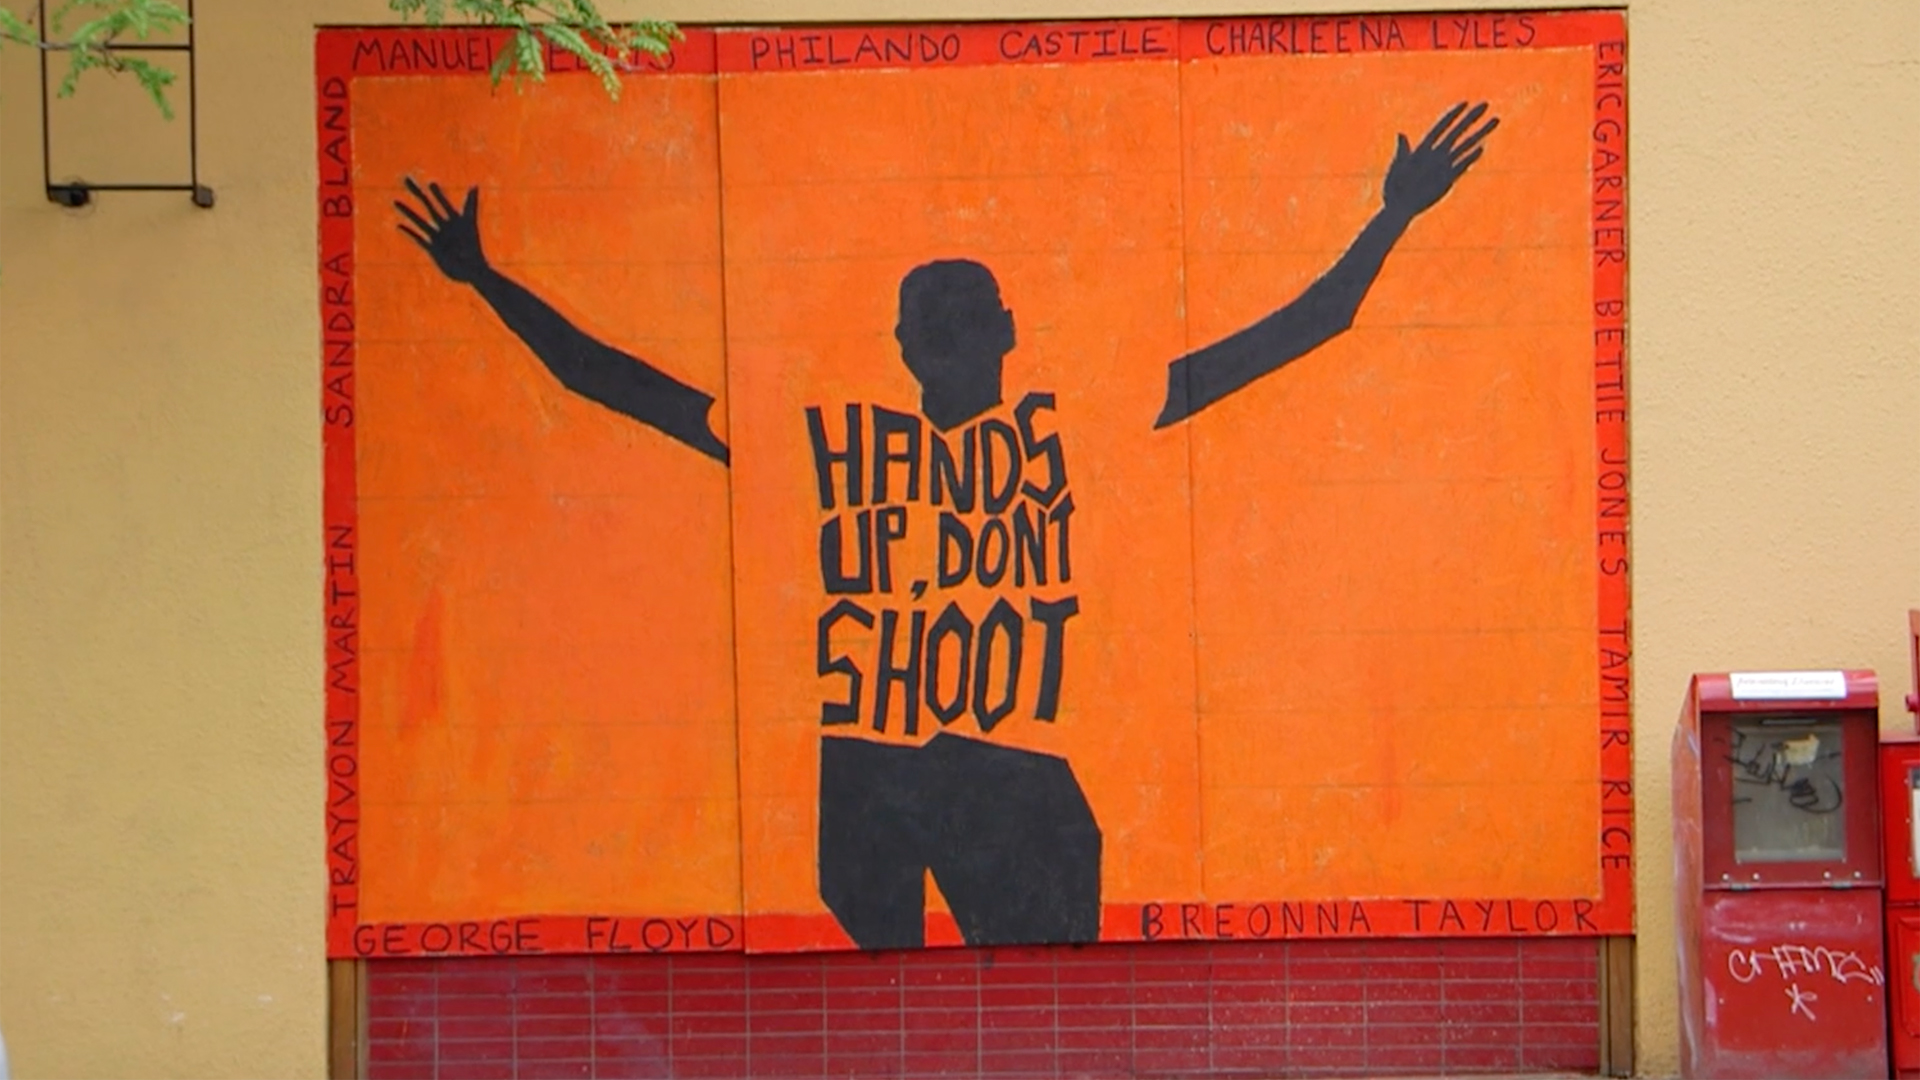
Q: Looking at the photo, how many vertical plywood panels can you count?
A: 3